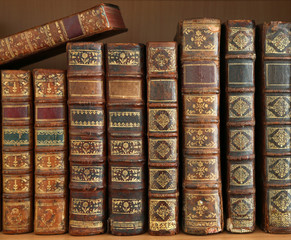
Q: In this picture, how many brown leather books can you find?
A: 9